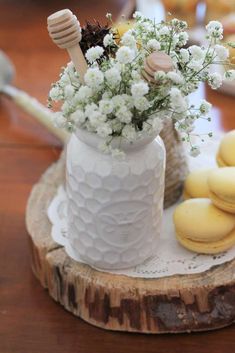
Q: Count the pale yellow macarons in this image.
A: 4